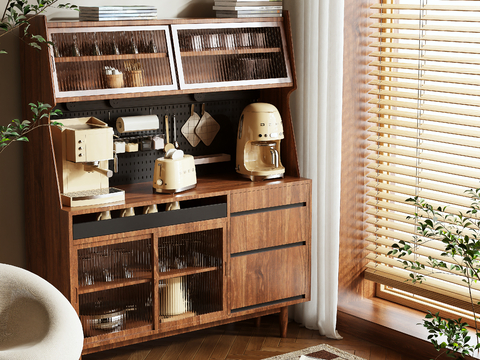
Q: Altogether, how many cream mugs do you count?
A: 4